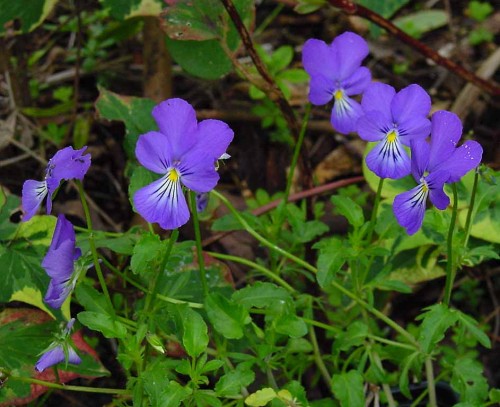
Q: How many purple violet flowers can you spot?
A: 7